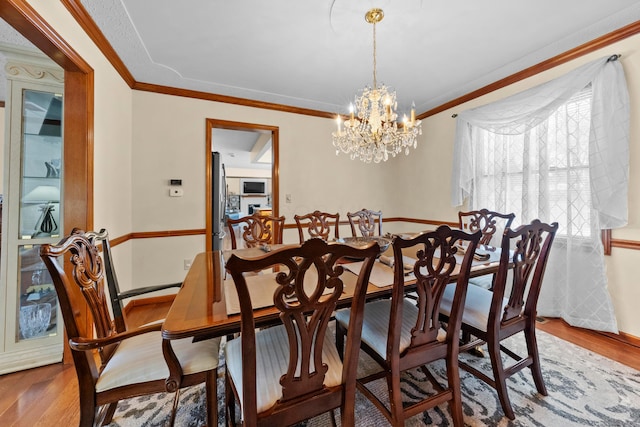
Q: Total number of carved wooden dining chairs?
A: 8